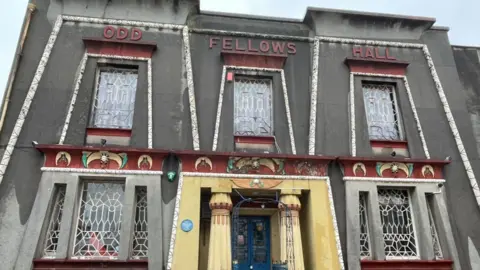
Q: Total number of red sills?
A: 5